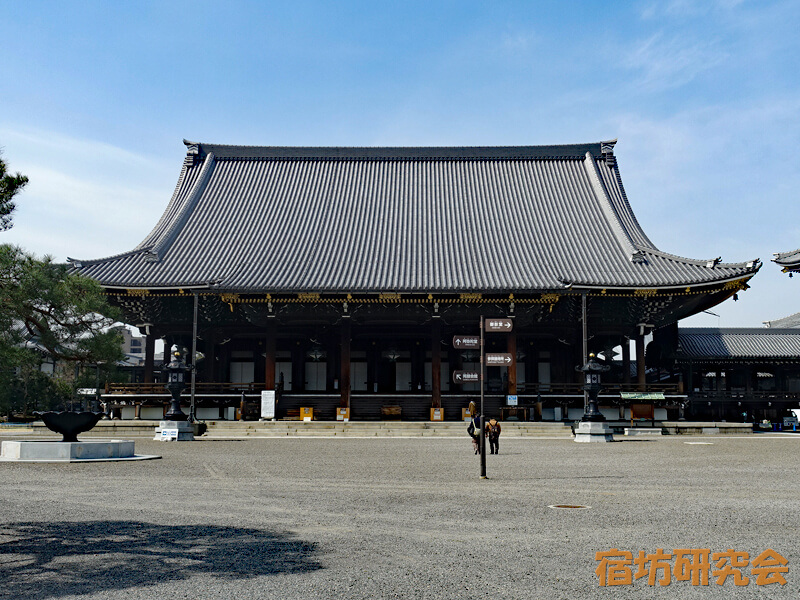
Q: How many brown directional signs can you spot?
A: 4